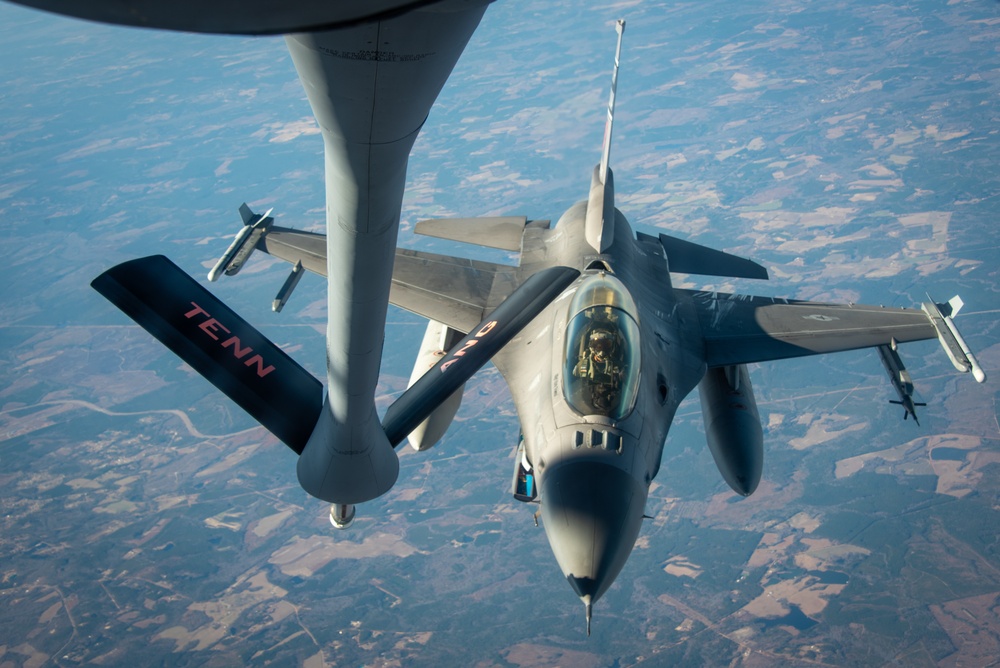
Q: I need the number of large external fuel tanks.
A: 2